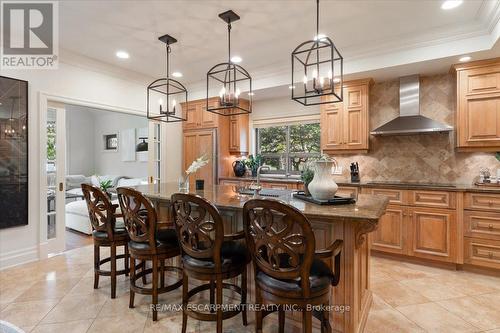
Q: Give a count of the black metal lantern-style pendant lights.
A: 3